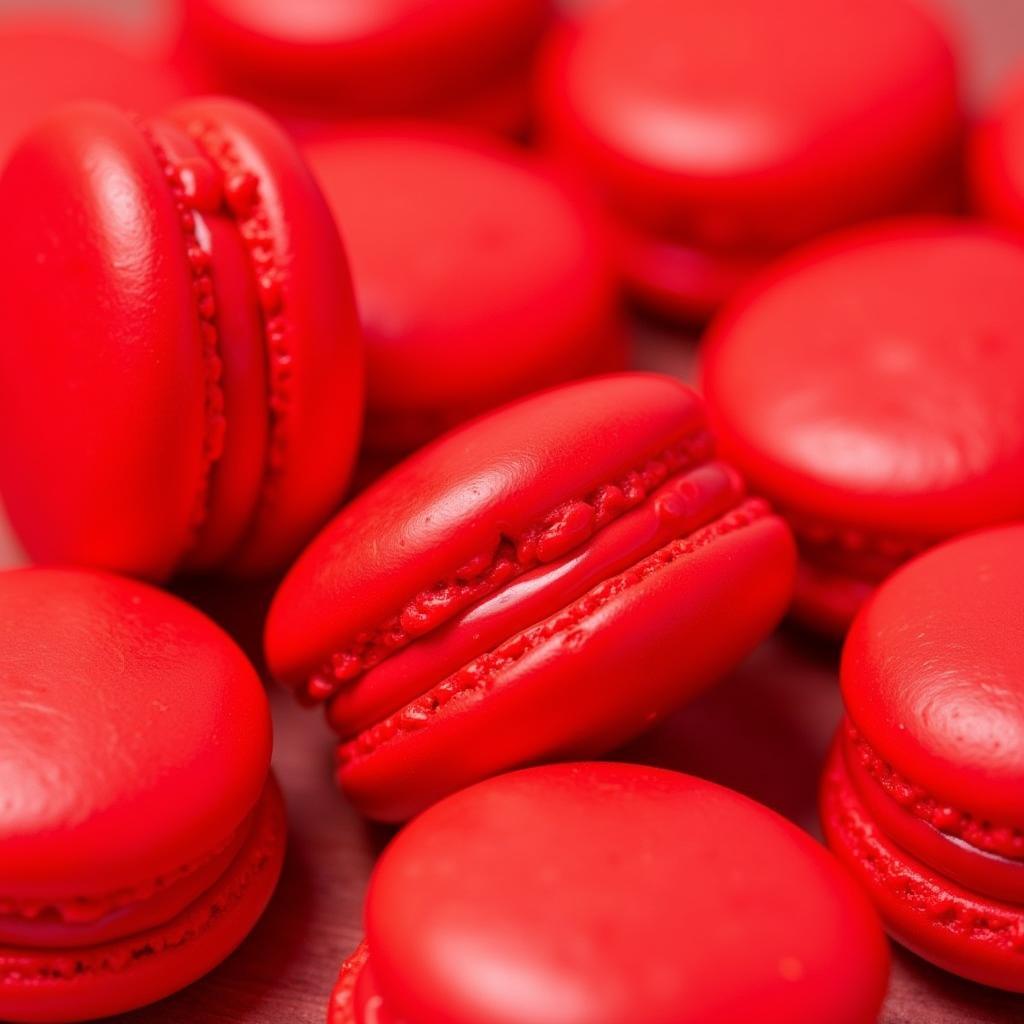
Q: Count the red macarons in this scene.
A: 11